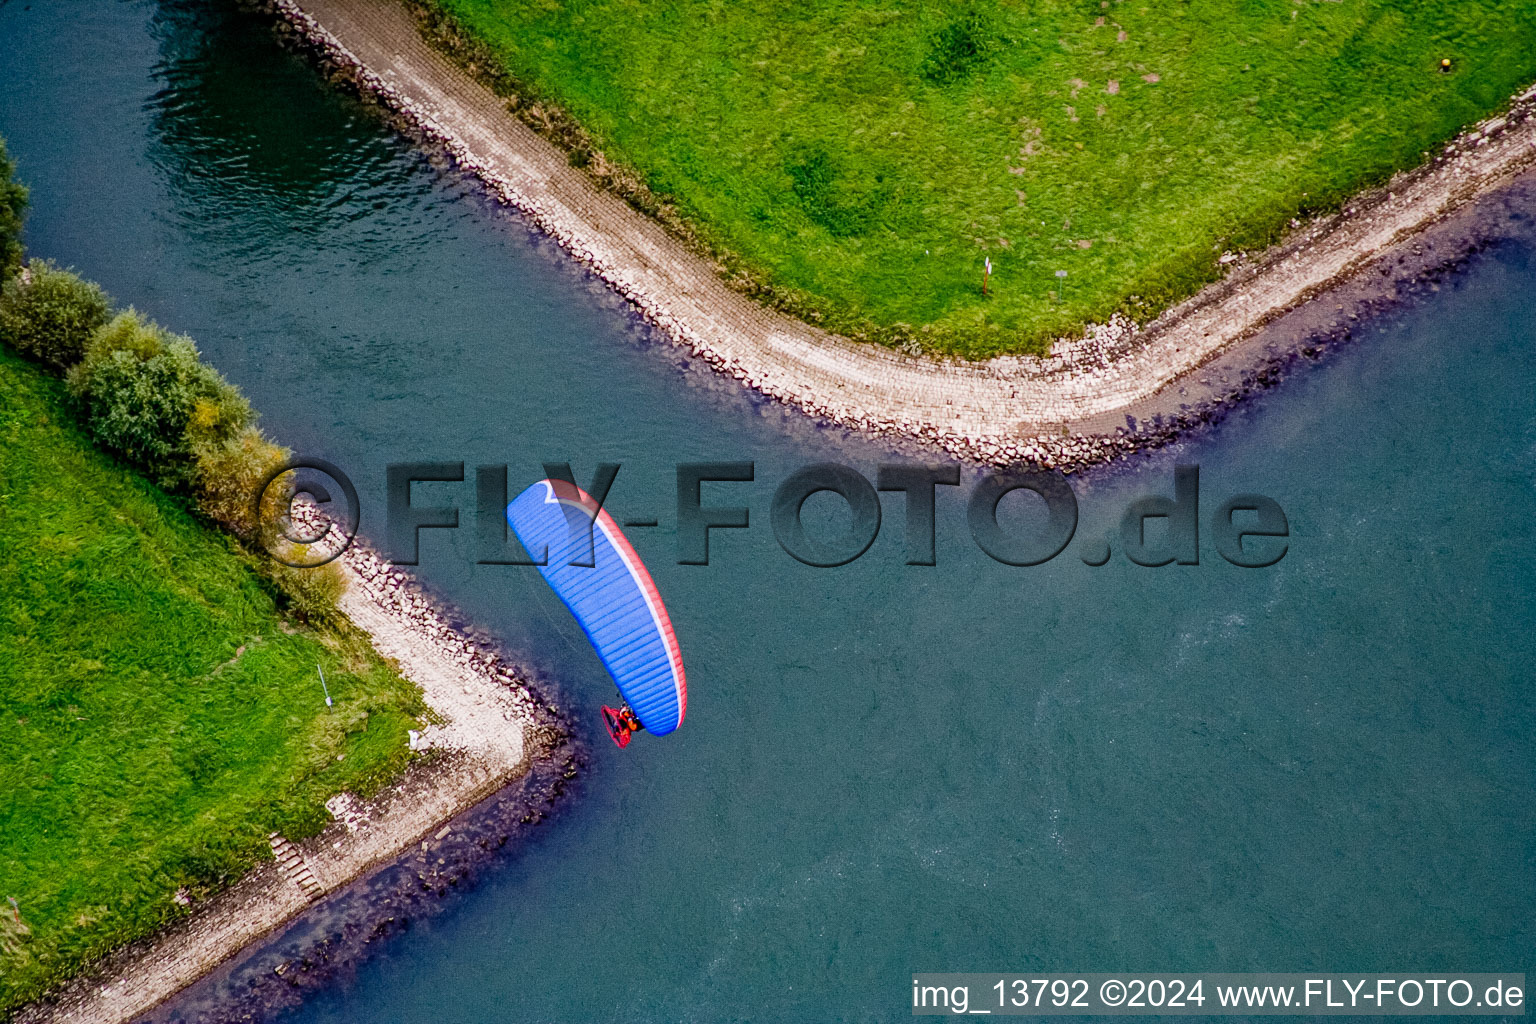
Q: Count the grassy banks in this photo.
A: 2